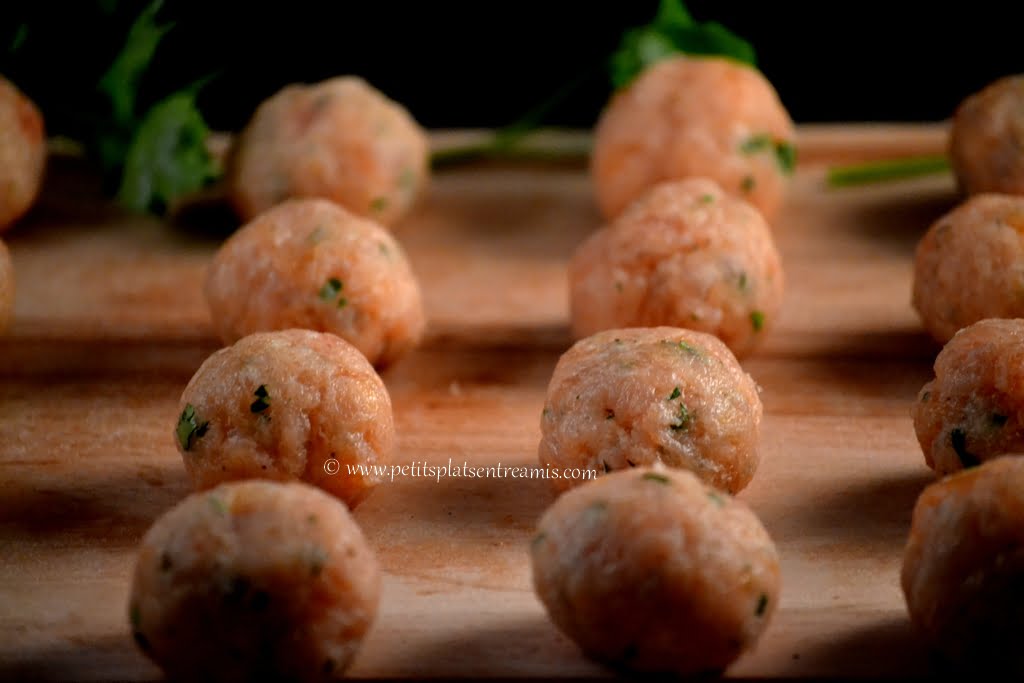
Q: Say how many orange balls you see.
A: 14